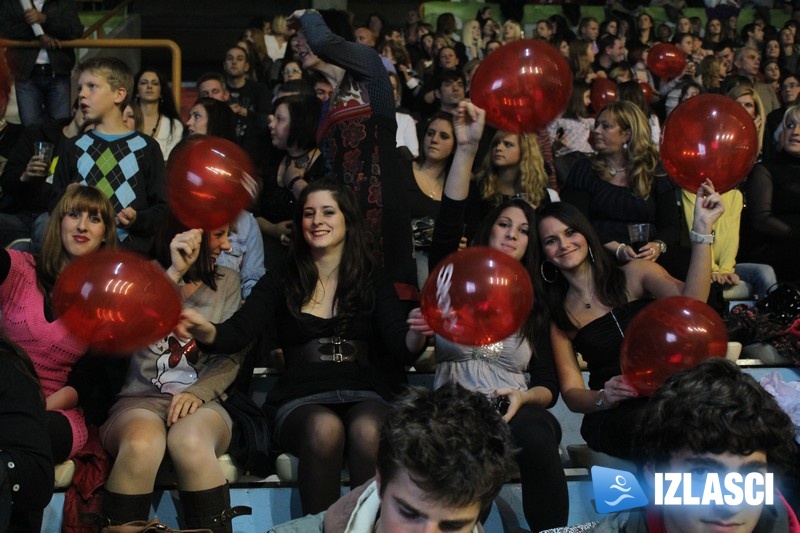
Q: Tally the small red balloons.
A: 3